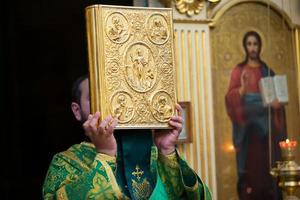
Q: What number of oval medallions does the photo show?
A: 5